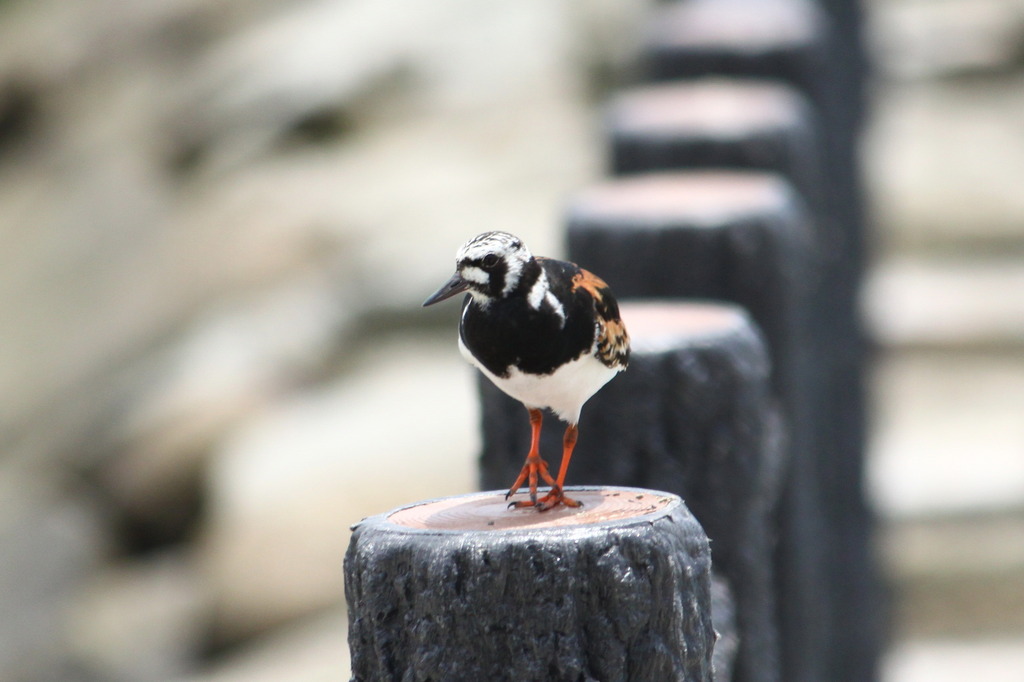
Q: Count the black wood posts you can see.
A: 5